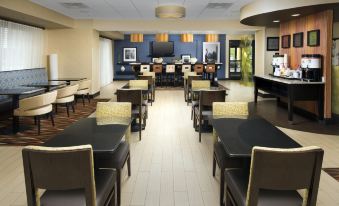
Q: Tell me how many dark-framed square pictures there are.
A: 4